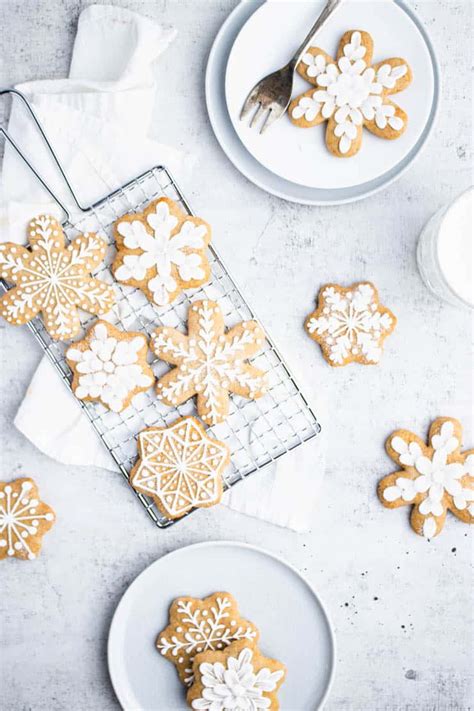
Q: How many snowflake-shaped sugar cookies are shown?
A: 11